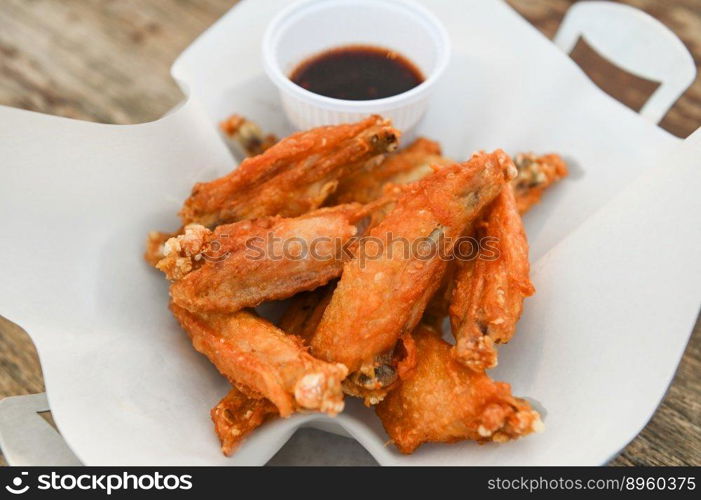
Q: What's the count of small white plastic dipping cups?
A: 1